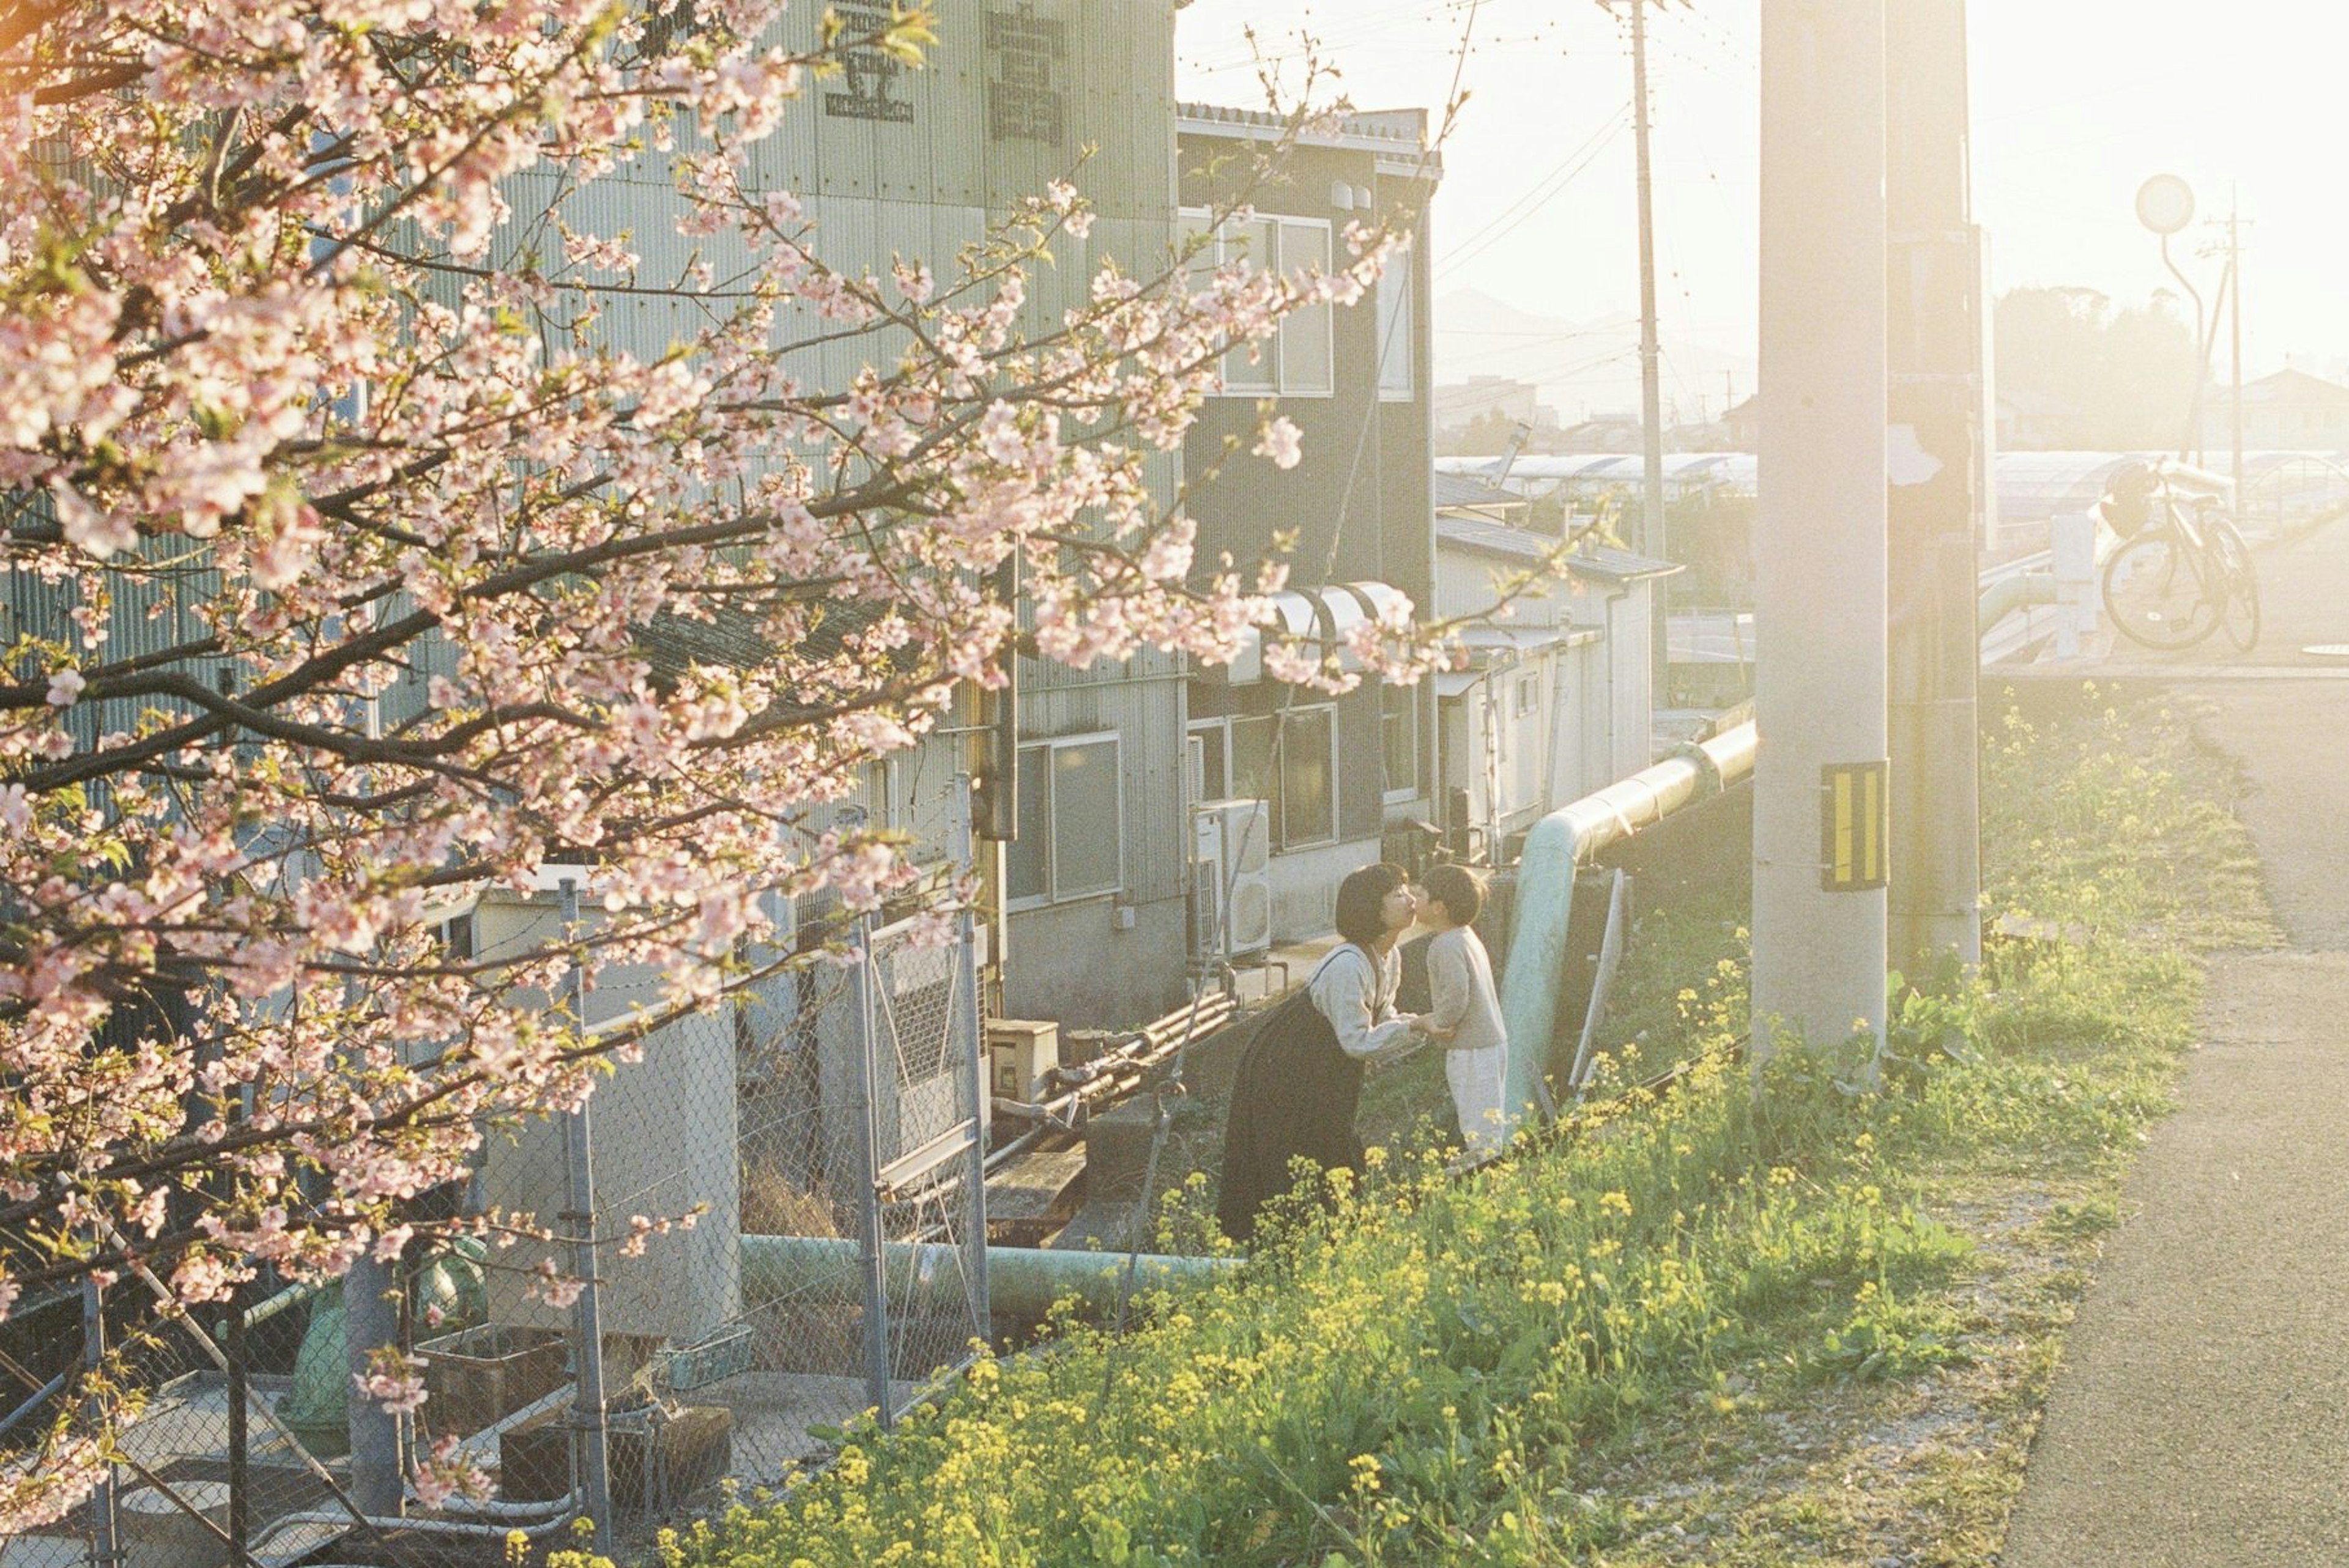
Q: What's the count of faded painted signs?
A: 2